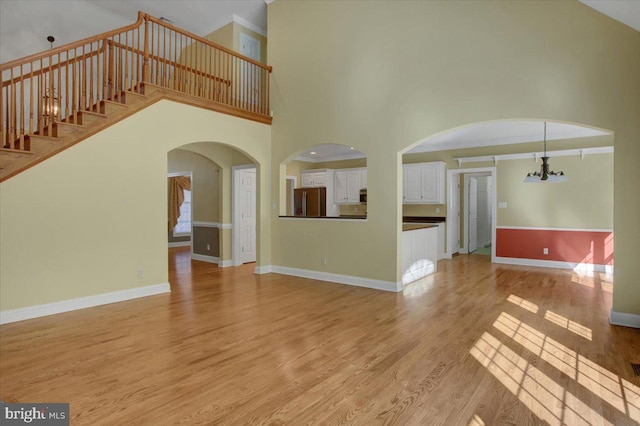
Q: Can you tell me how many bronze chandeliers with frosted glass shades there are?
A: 1